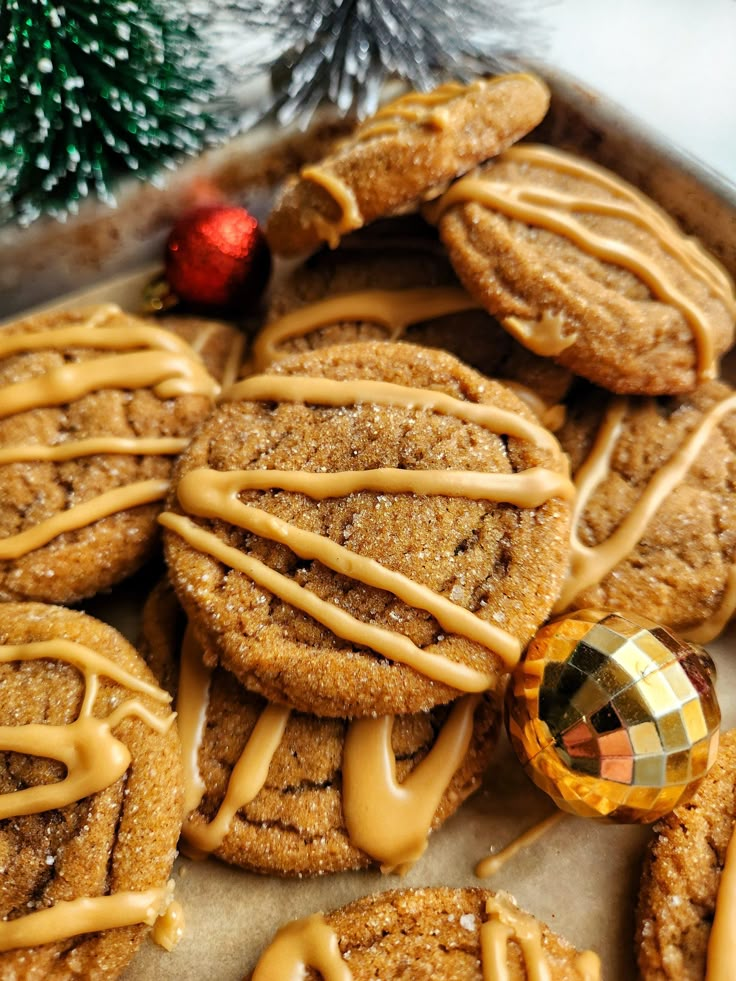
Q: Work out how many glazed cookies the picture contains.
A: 11